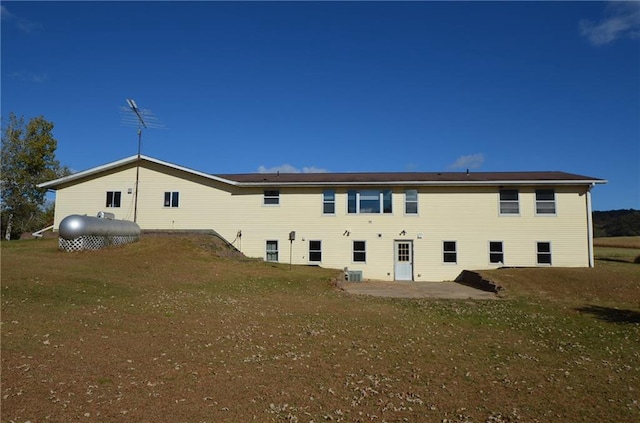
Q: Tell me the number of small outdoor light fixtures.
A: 2